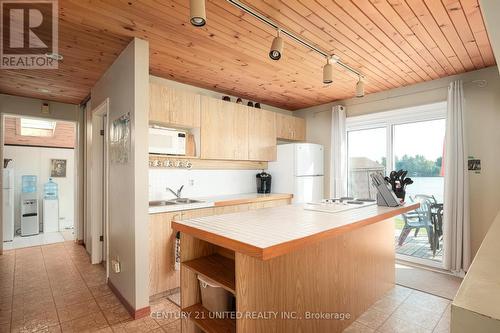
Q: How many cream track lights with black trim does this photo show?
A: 4